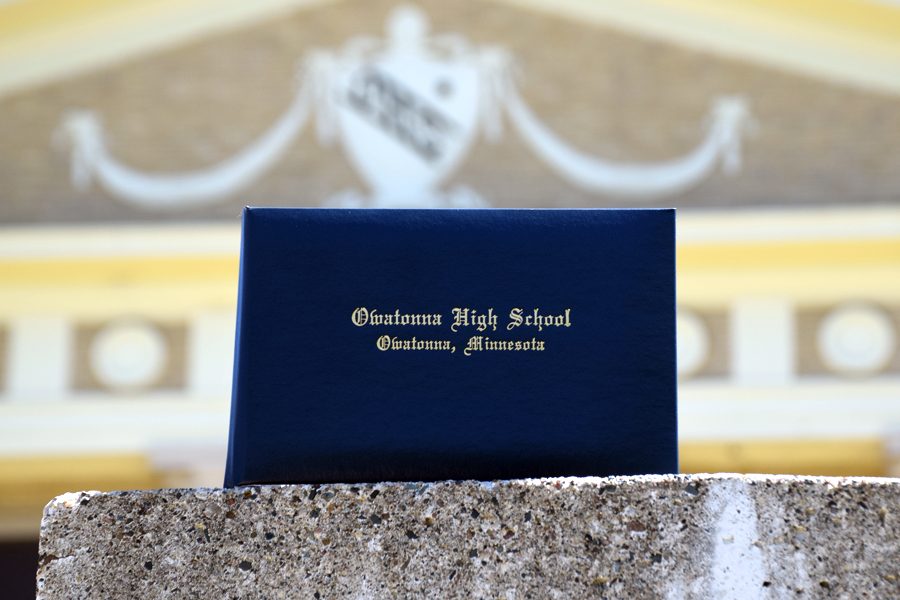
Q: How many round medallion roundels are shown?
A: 3